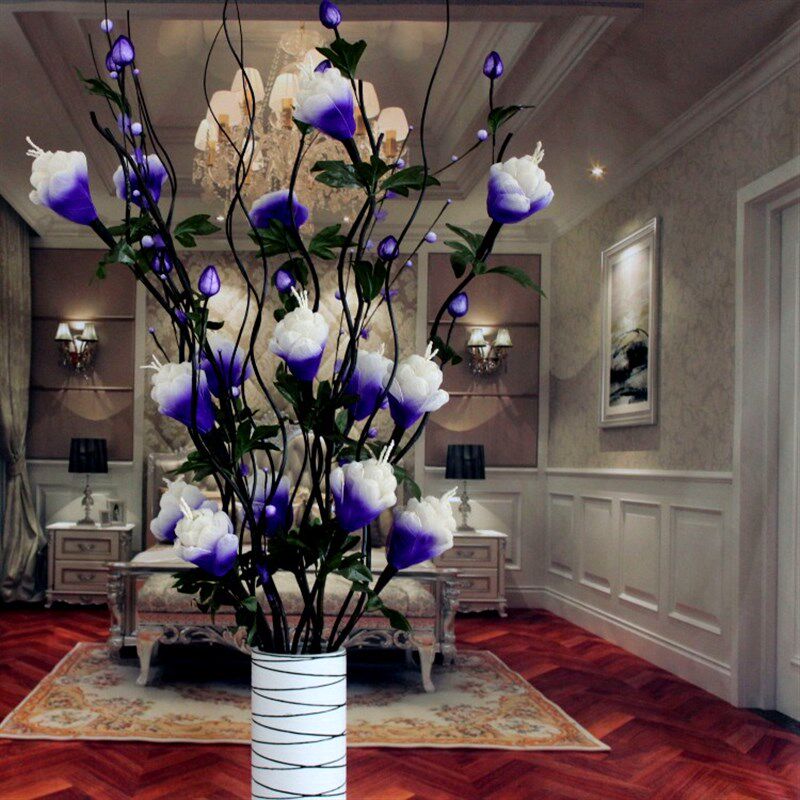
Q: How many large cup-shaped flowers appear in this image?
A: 15